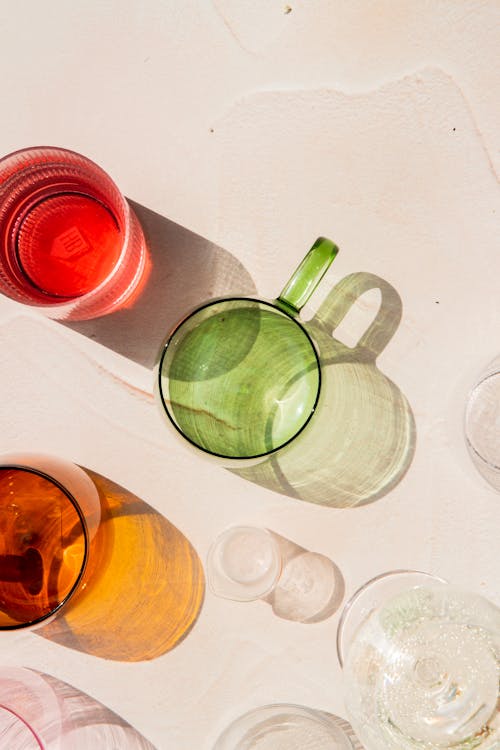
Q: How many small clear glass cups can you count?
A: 1